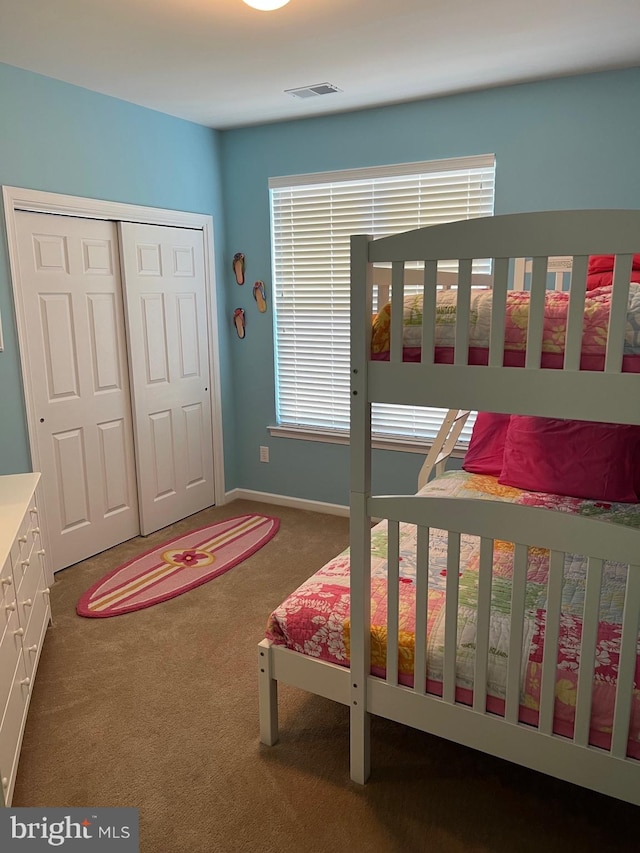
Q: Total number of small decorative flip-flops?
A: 3